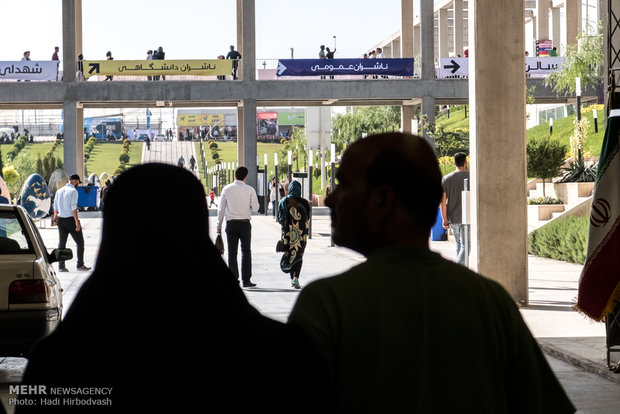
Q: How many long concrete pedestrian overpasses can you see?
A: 1